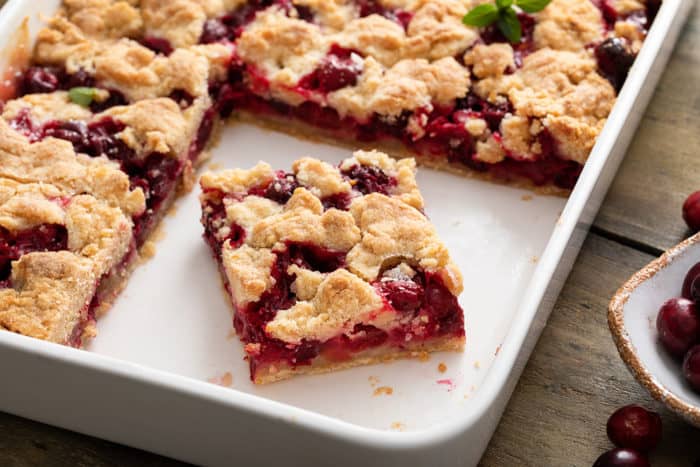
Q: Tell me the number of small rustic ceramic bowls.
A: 1